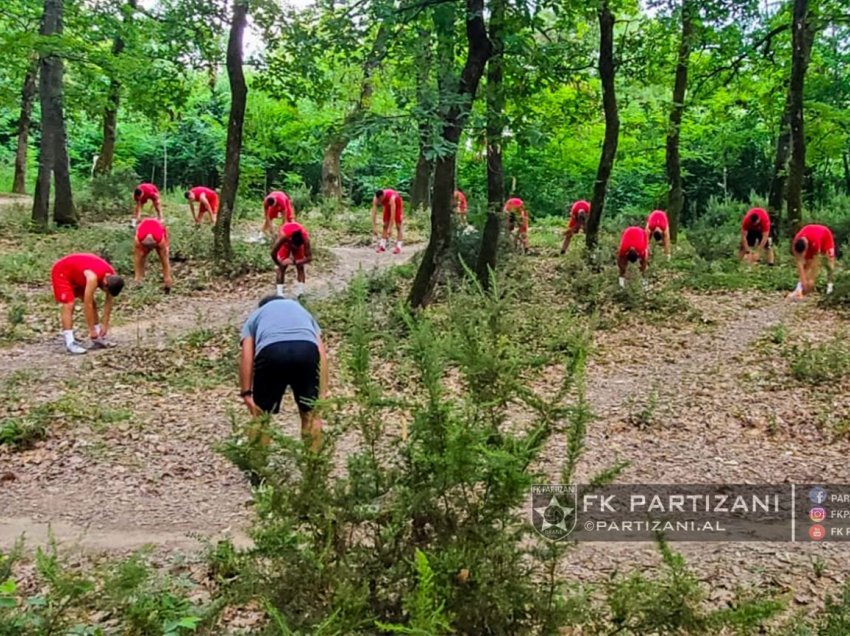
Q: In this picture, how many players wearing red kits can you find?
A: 14